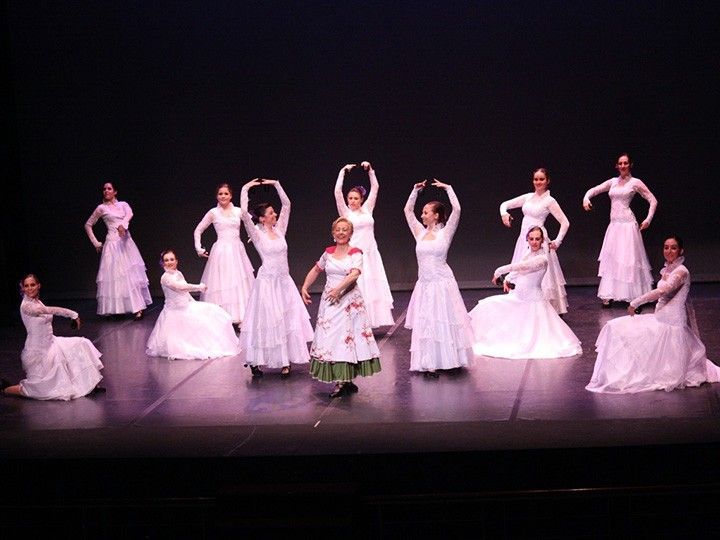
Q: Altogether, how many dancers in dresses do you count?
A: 12